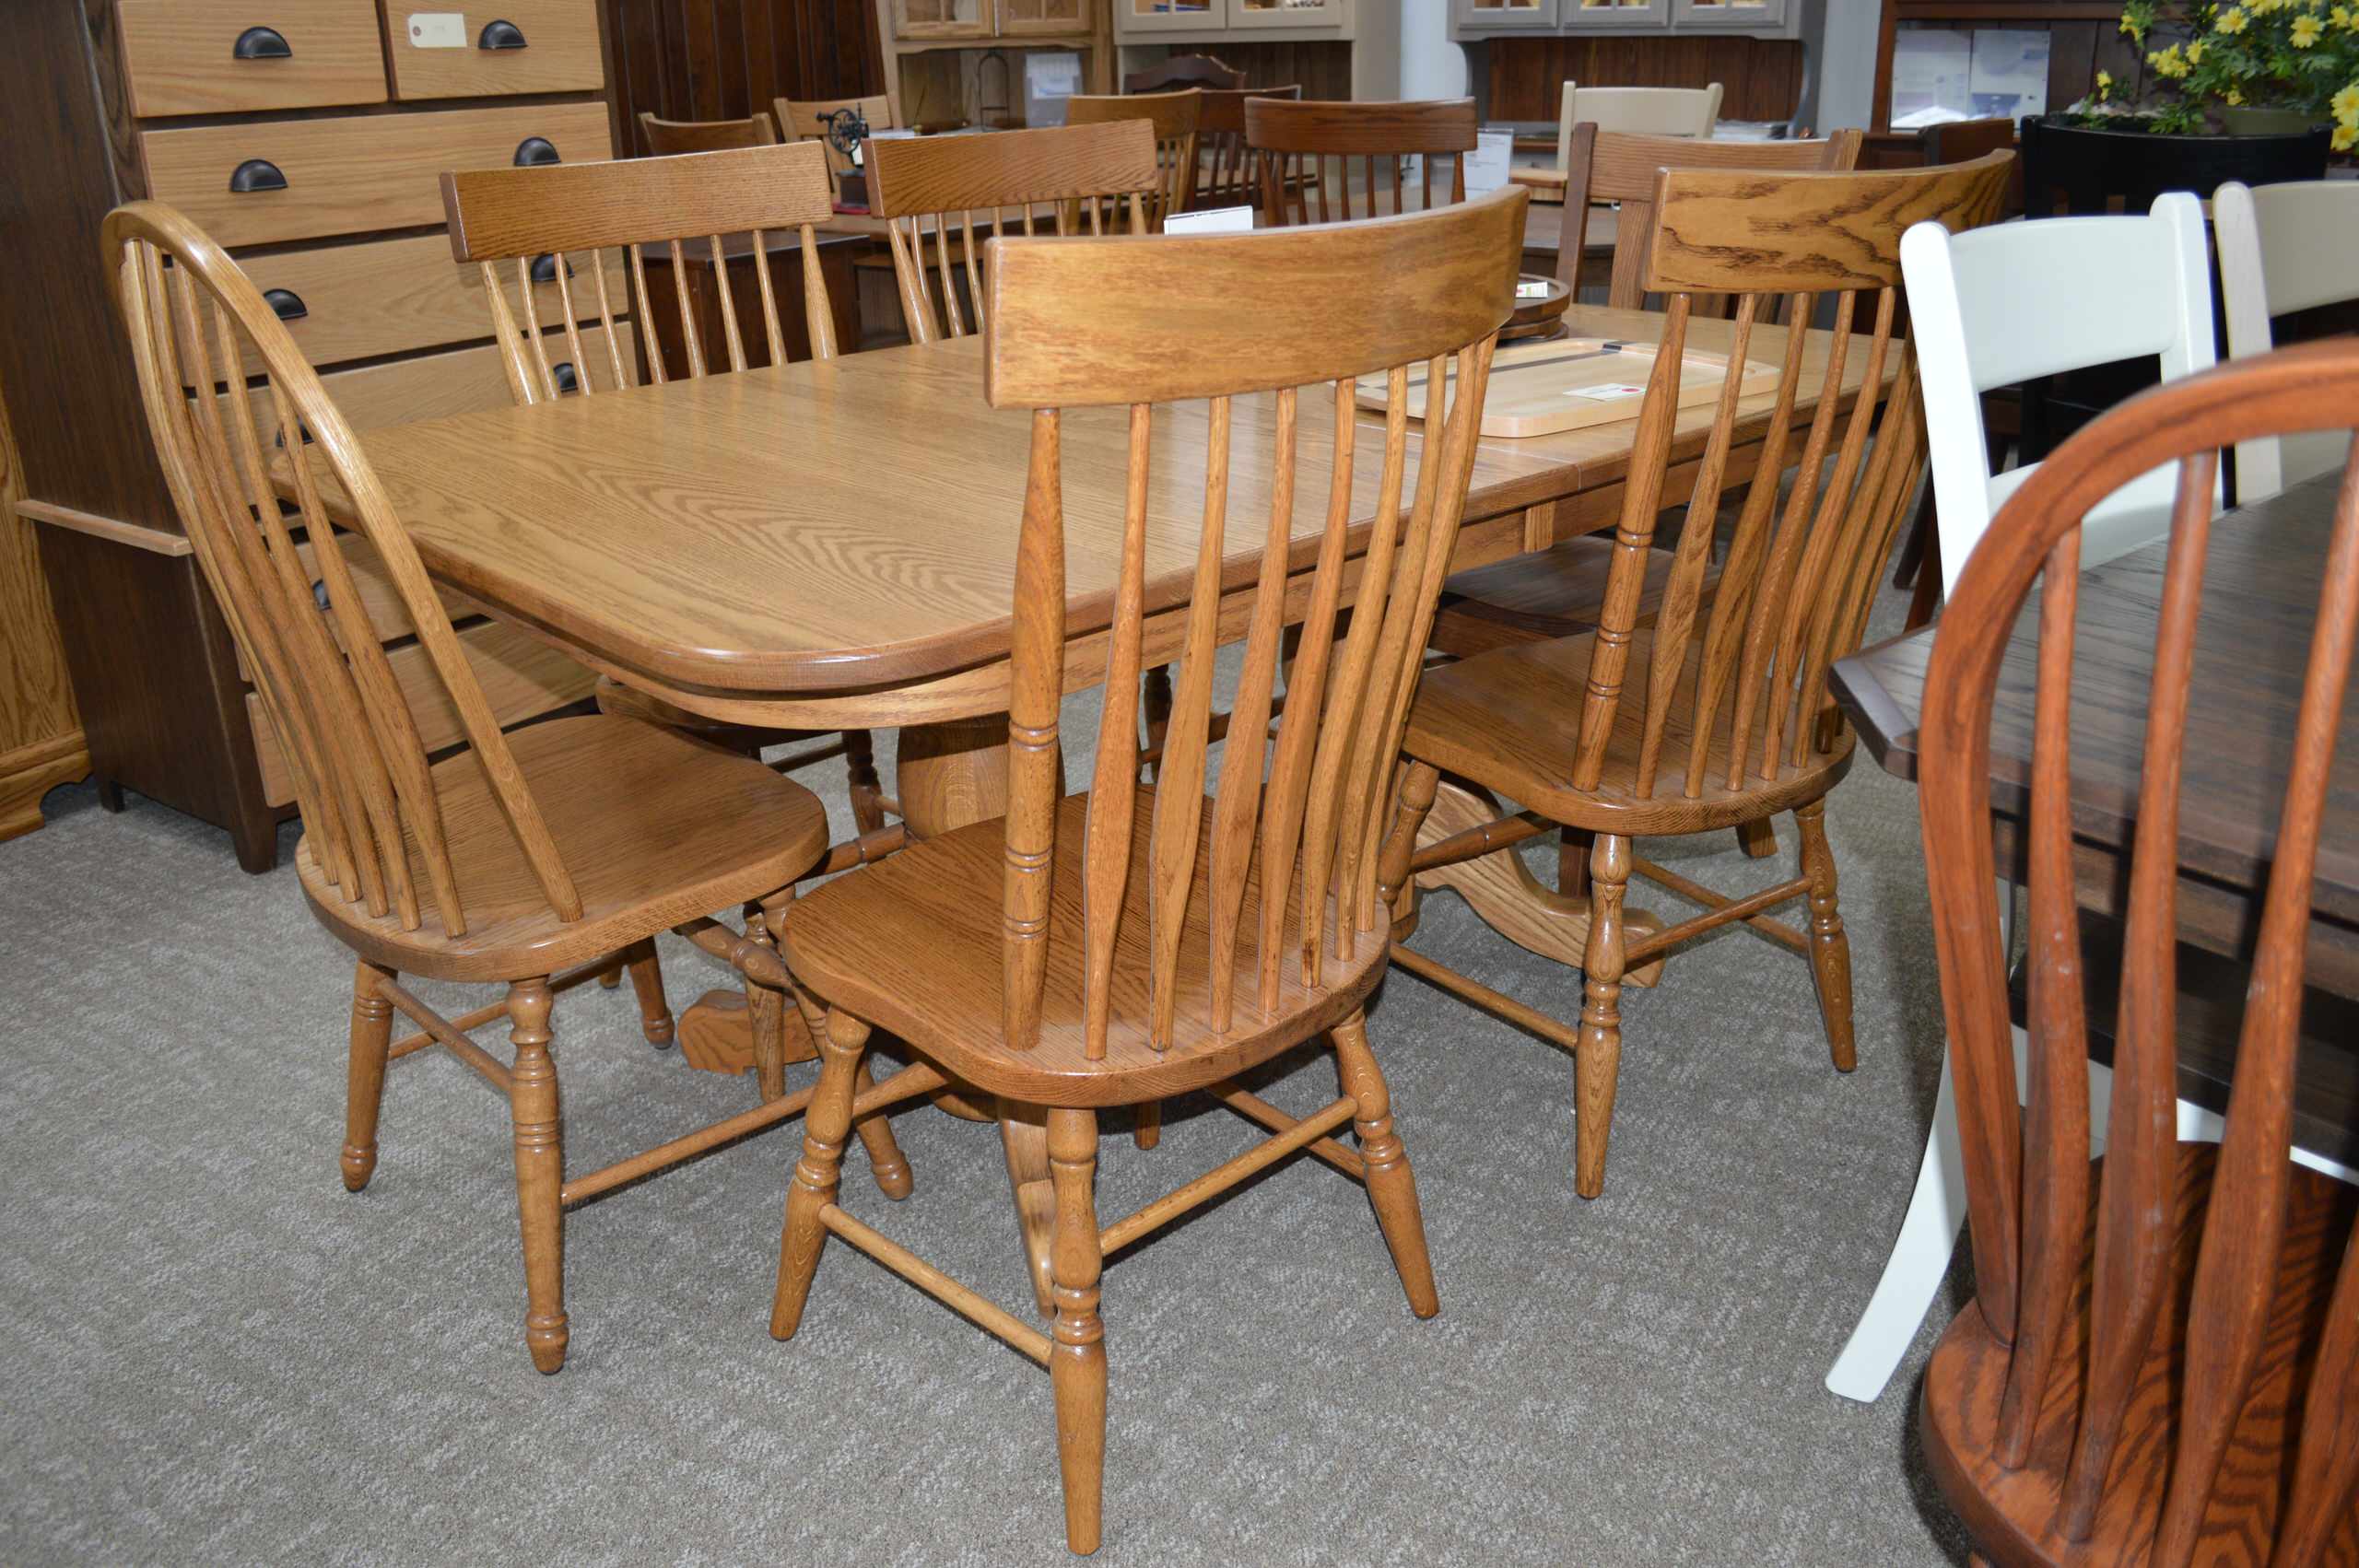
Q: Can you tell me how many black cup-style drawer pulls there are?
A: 9